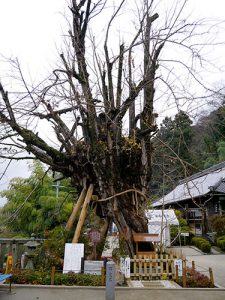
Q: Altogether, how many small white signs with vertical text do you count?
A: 2